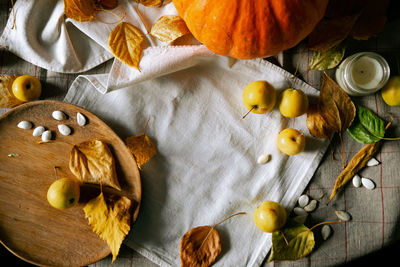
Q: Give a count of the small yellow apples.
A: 7